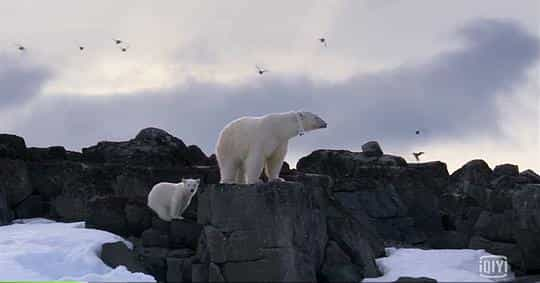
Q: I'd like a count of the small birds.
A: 8